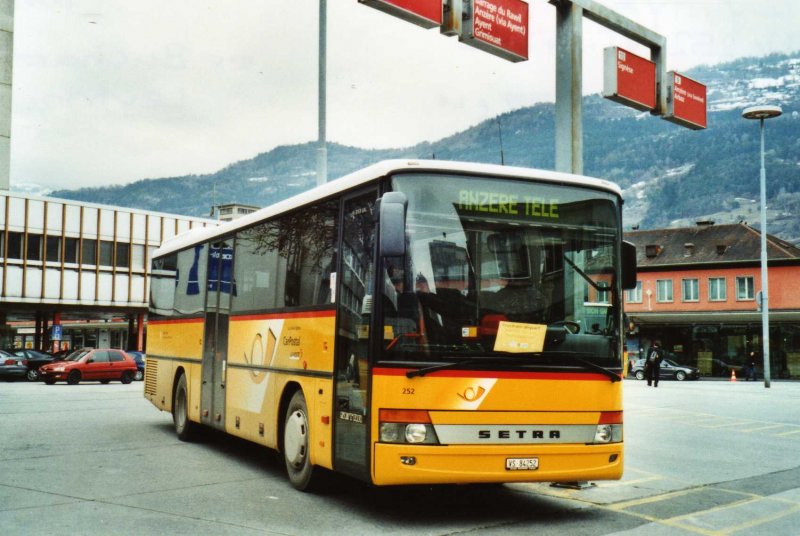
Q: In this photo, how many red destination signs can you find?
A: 4